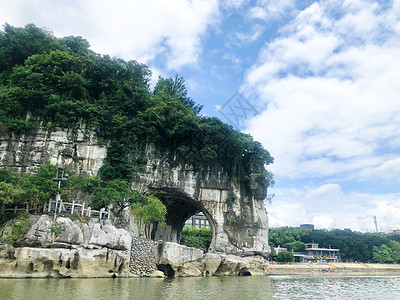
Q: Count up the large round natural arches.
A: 1